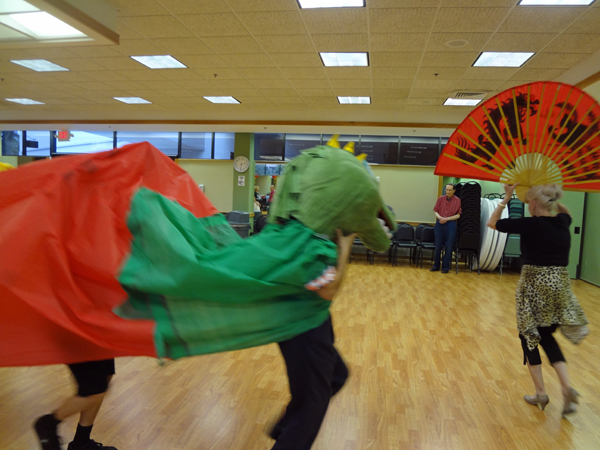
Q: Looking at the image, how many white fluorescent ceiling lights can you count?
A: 12